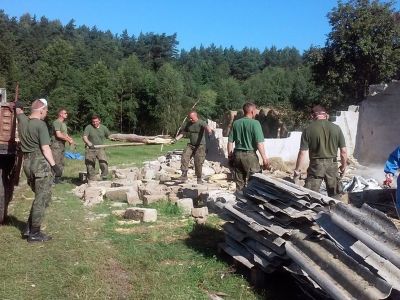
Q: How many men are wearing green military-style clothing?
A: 6